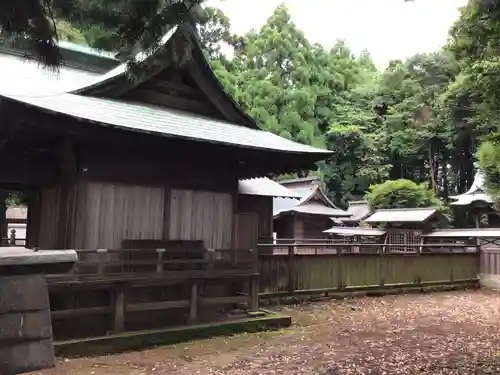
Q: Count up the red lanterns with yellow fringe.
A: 0